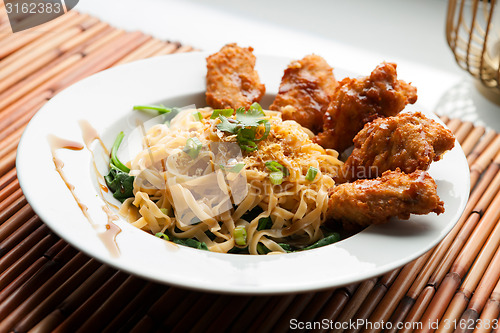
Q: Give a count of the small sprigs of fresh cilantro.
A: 1